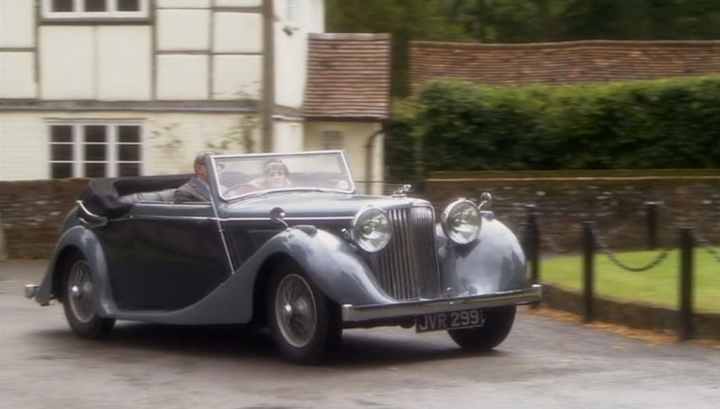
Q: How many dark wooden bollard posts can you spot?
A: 4